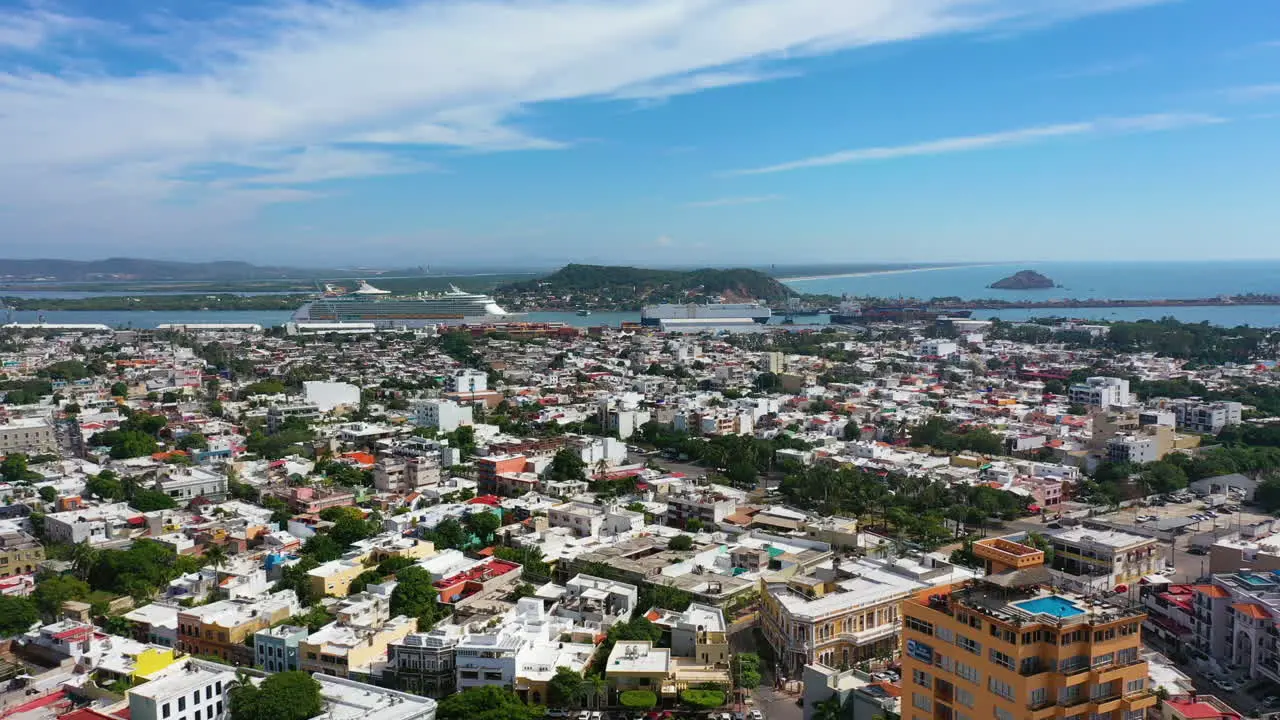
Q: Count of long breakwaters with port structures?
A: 1